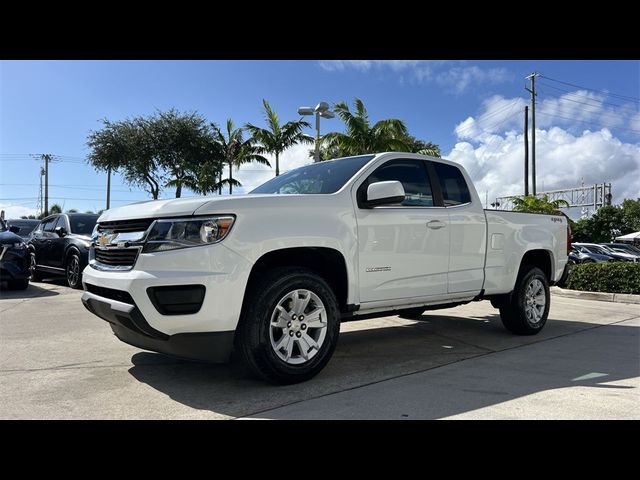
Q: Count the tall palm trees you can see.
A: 3